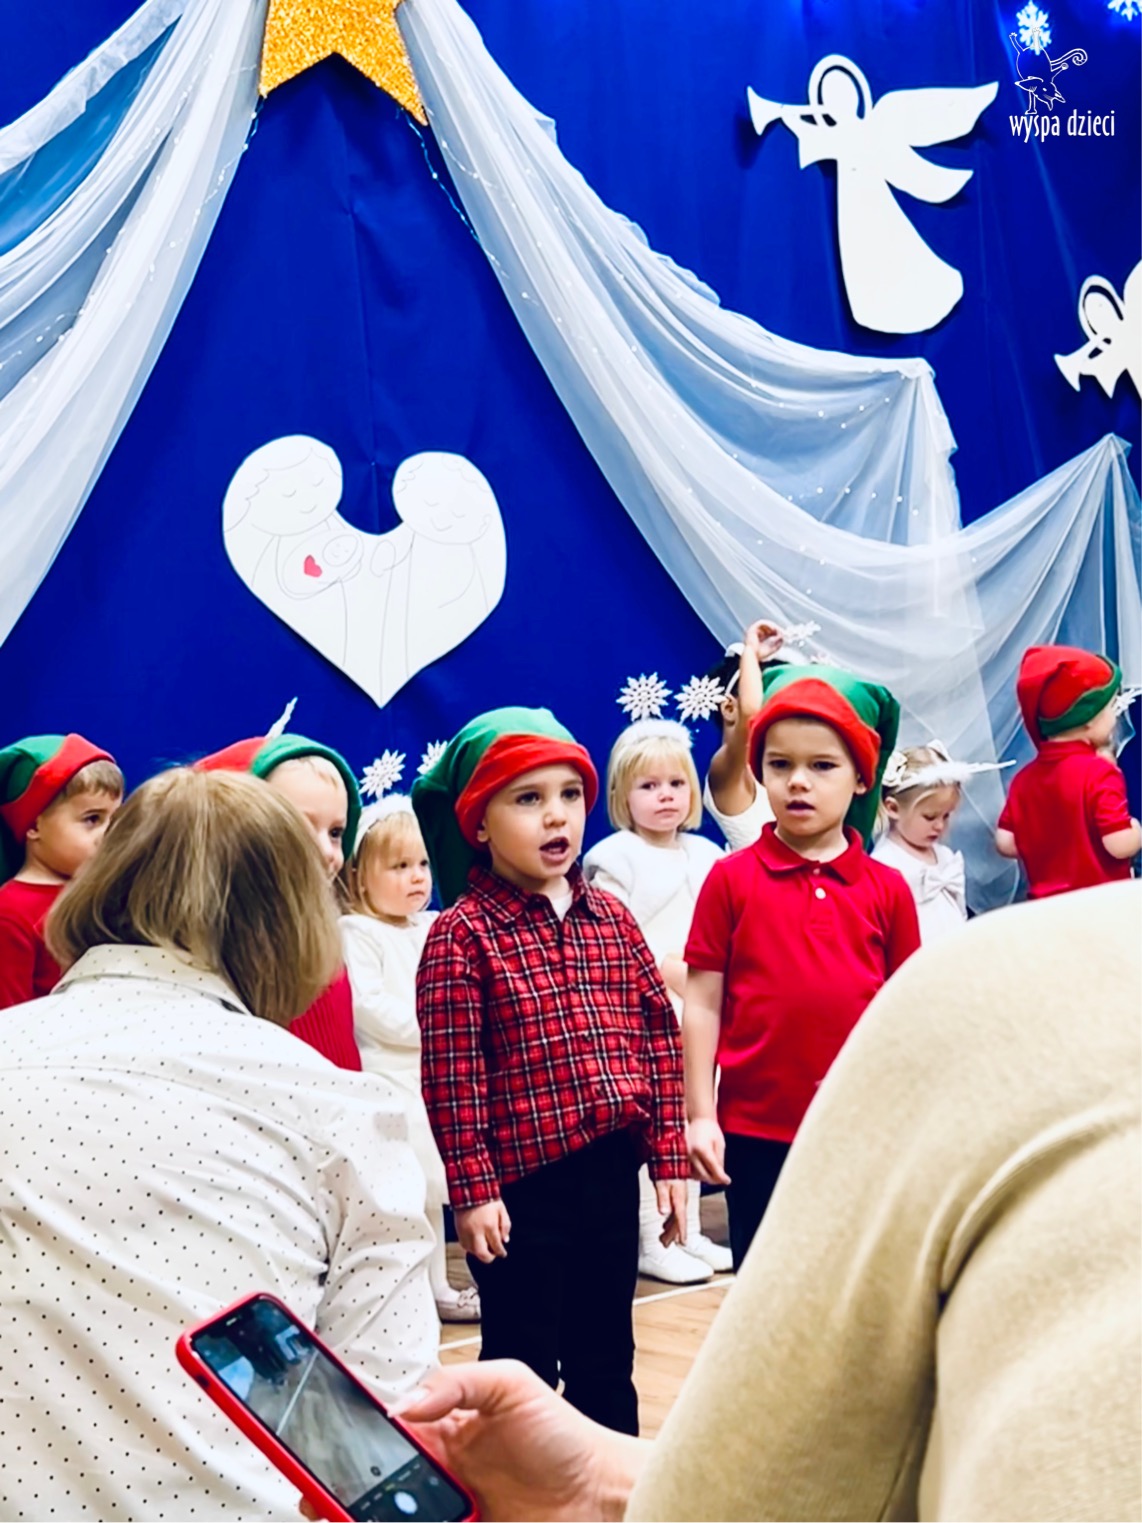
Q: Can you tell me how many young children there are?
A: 9